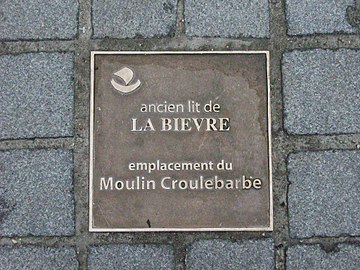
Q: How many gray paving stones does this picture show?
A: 12